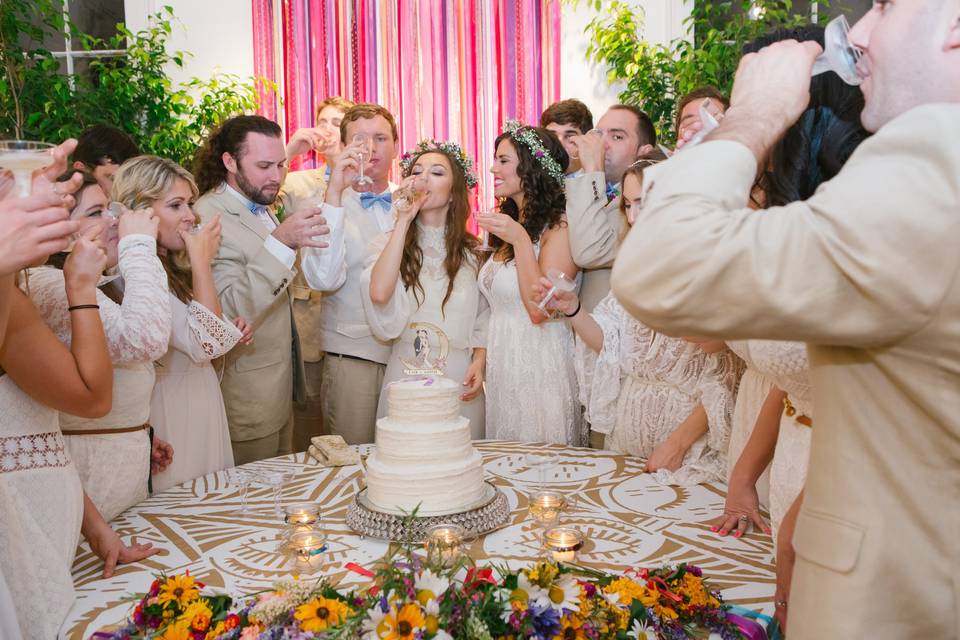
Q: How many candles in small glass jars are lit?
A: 5